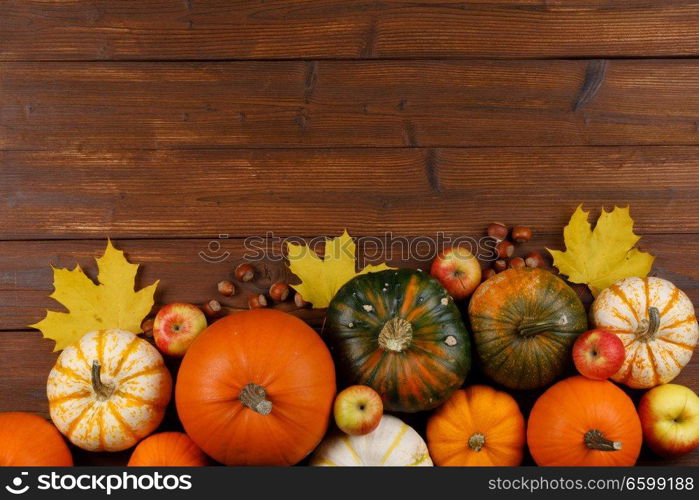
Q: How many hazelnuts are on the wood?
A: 14